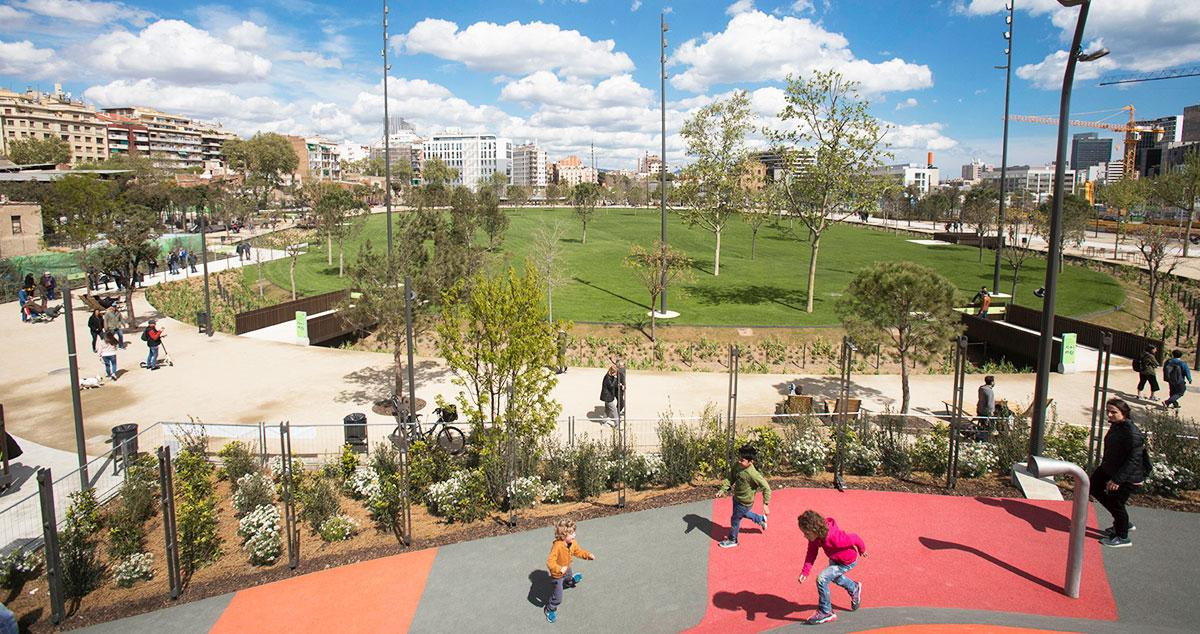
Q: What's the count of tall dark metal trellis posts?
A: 10